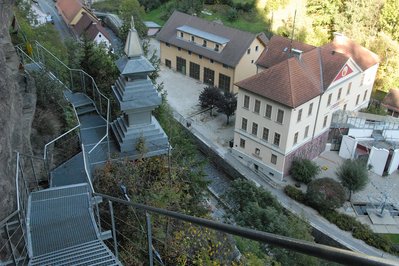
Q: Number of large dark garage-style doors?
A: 4